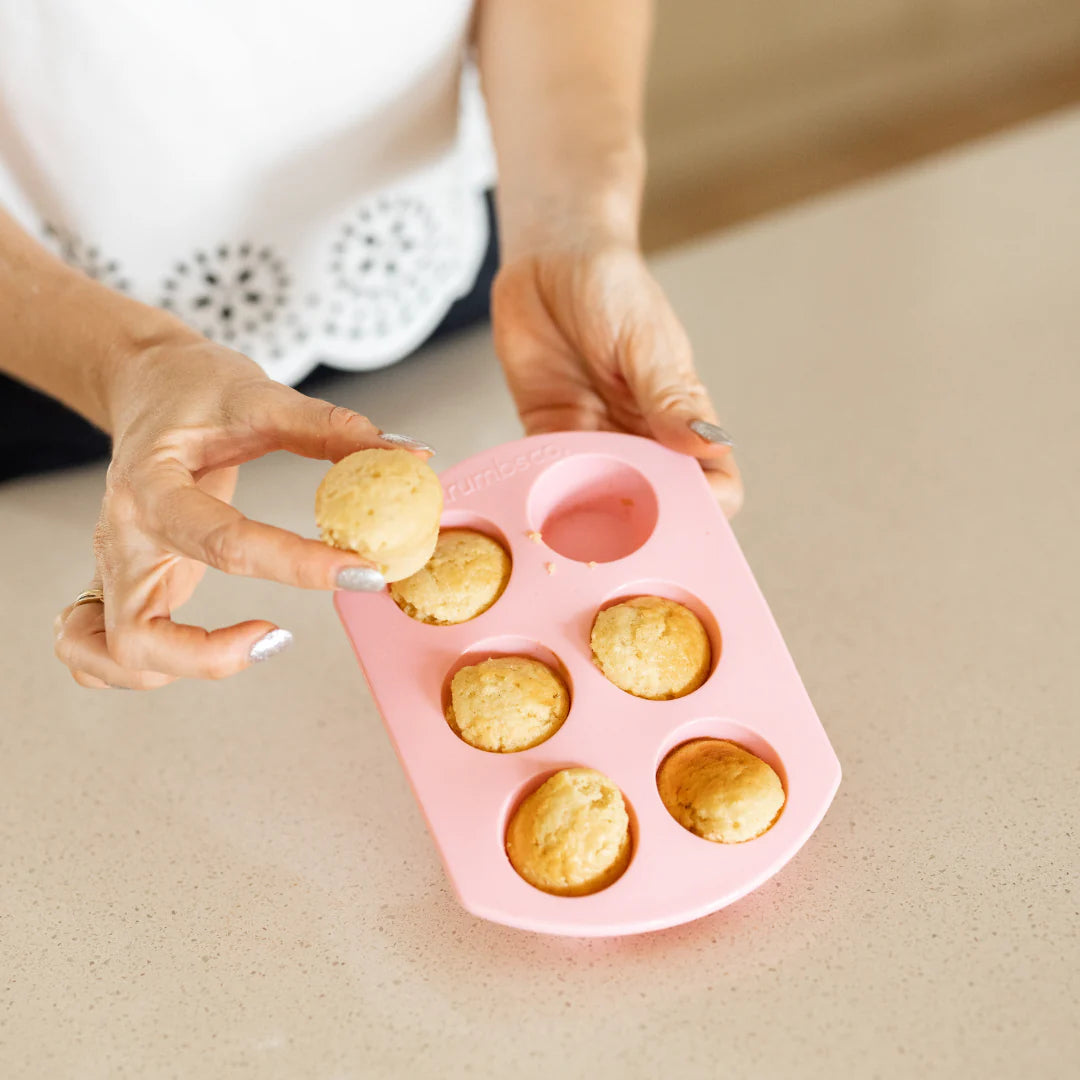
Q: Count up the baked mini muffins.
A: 6